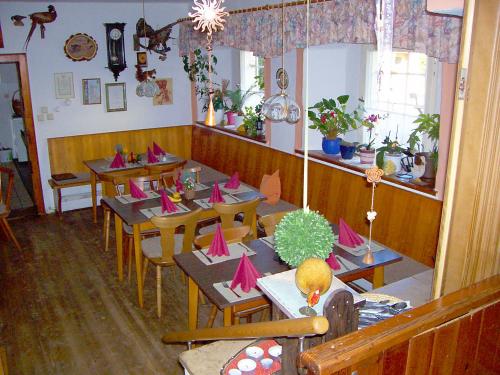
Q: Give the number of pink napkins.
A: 12